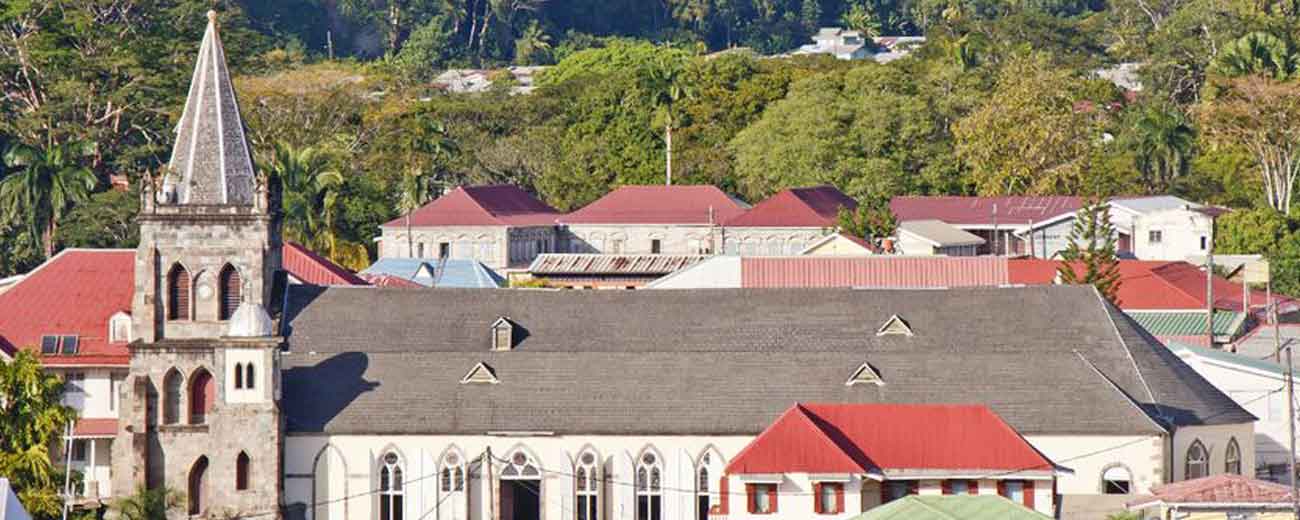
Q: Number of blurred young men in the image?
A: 0